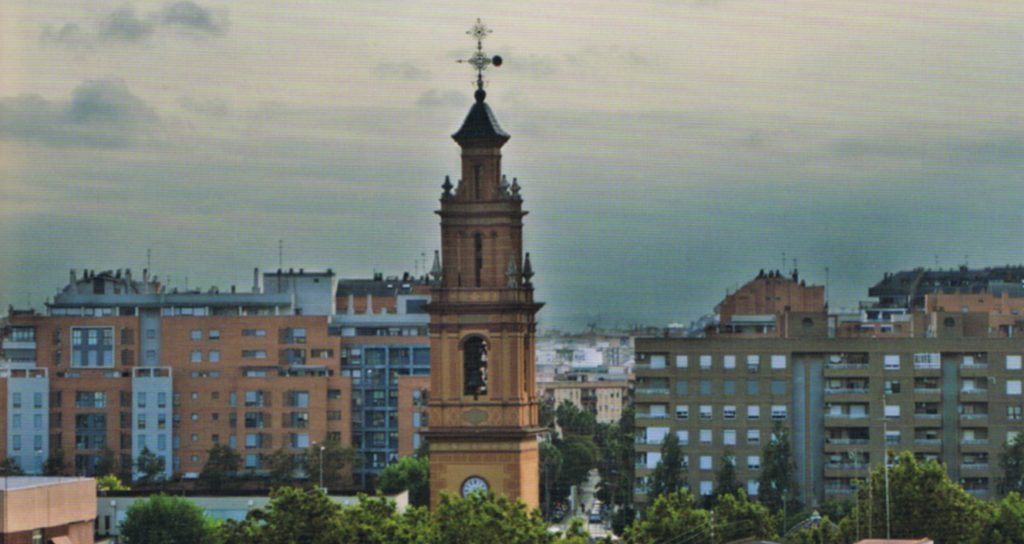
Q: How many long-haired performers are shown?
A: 0